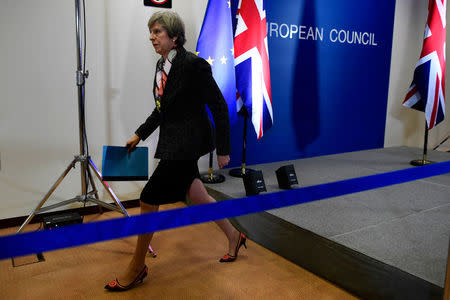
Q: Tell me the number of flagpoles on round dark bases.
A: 3